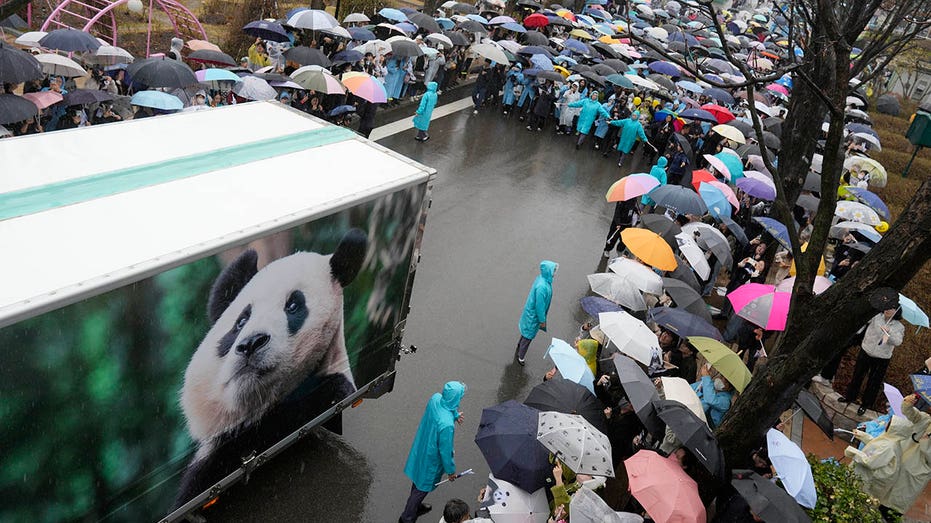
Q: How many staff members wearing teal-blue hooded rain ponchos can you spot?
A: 6